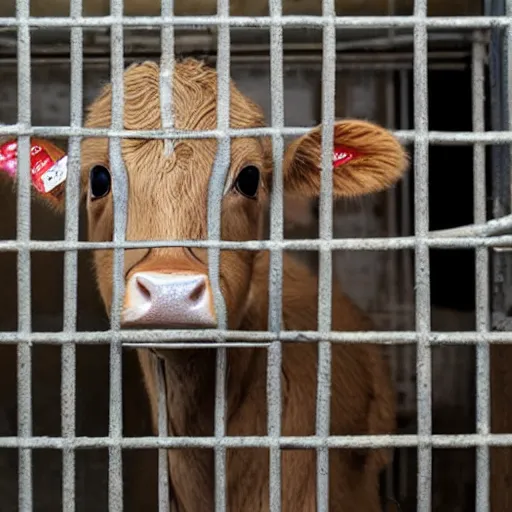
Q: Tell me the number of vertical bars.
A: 9